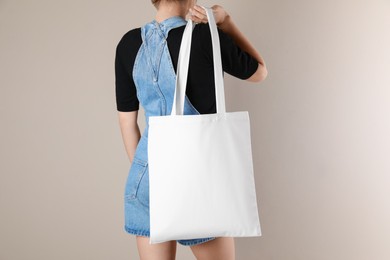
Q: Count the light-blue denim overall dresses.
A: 1